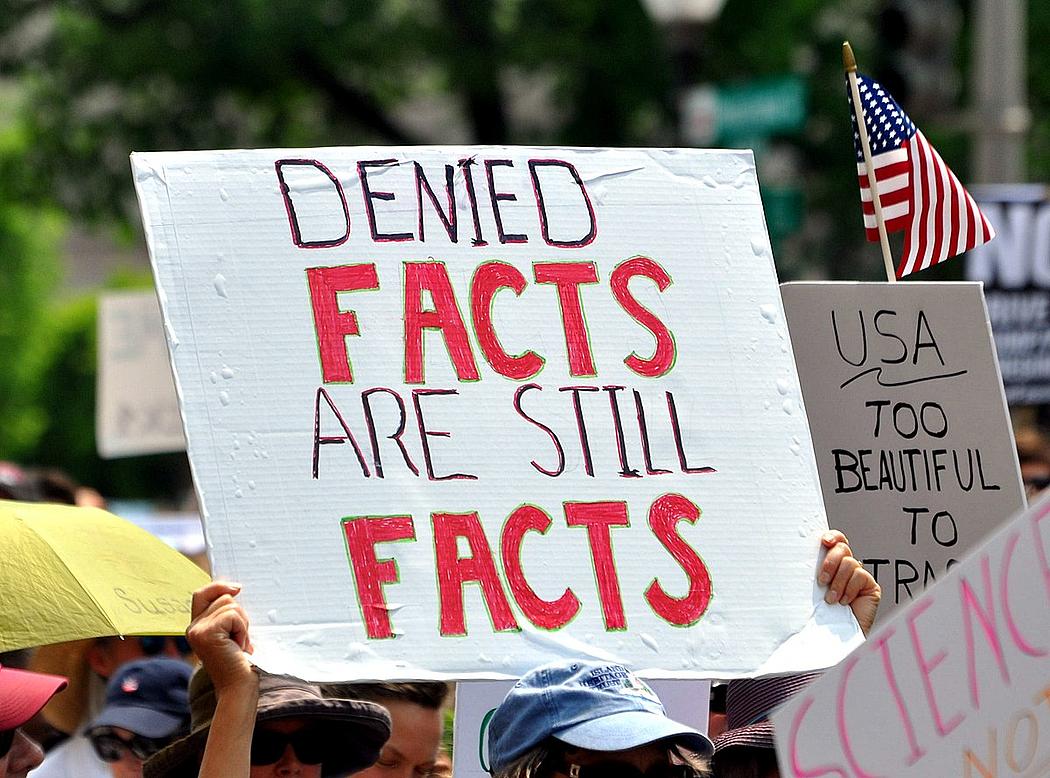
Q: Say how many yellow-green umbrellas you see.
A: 1